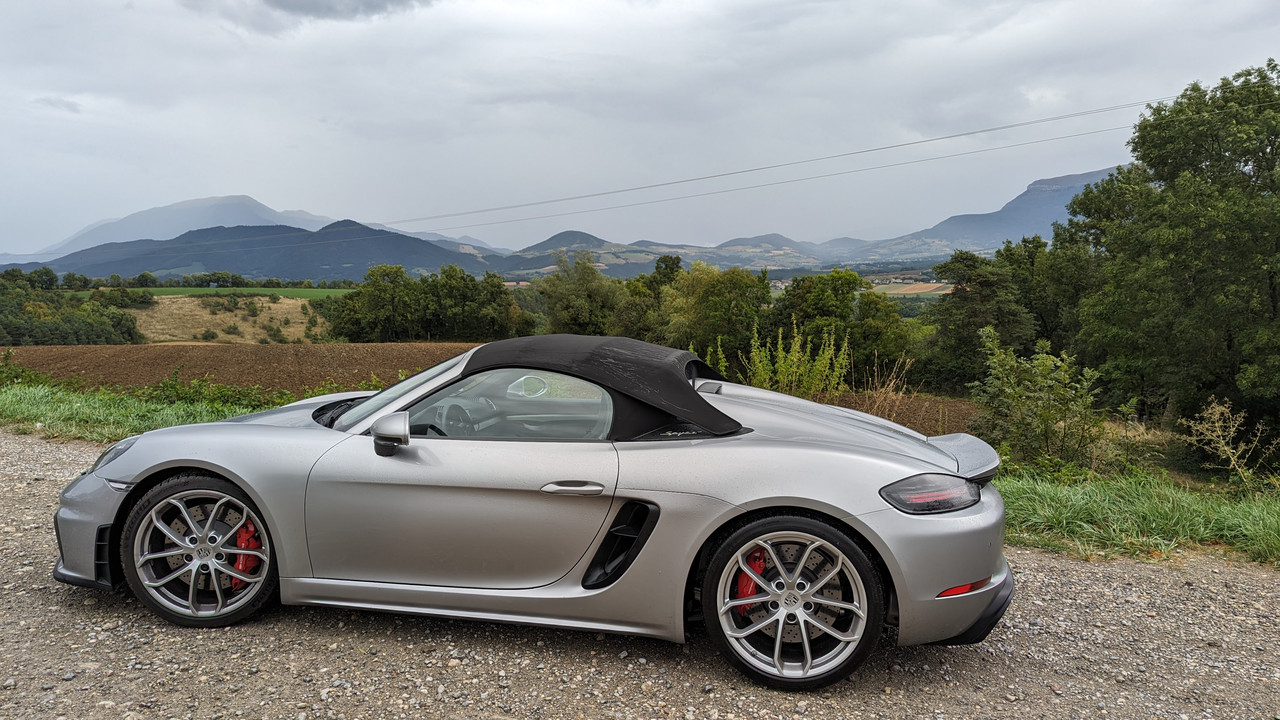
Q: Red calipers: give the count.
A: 2